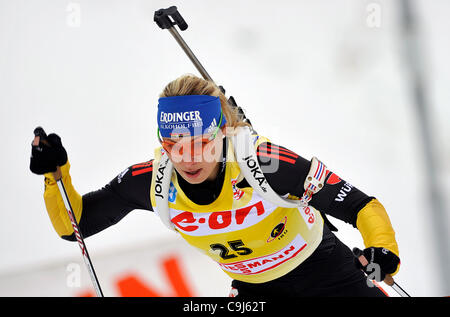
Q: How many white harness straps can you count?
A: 2